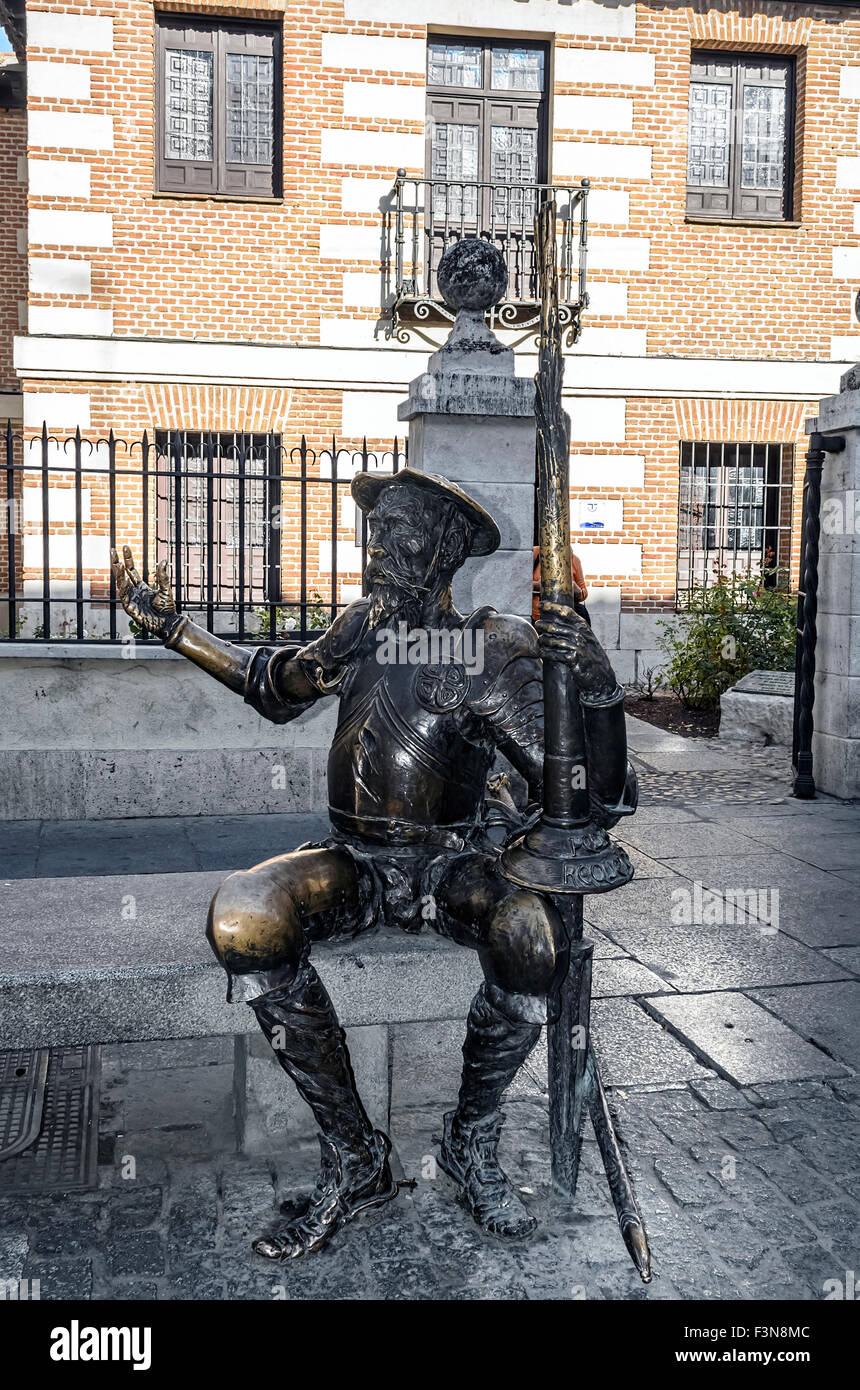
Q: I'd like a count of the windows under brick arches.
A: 4